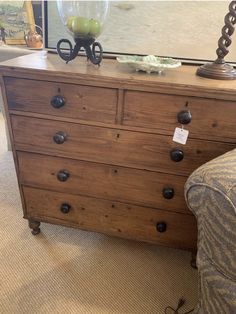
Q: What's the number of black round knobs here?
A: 8